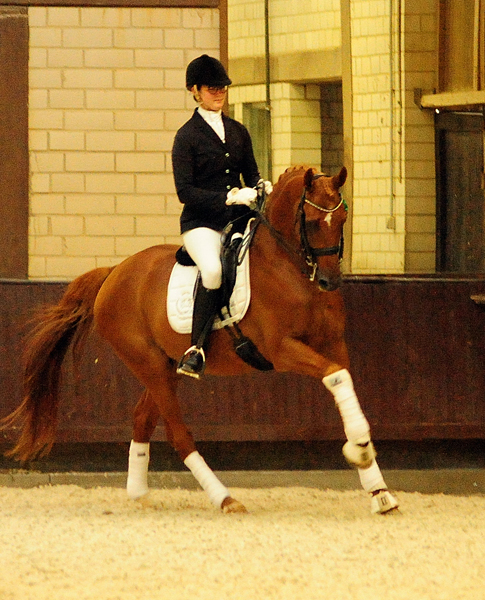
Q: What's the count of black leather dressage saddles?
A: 1